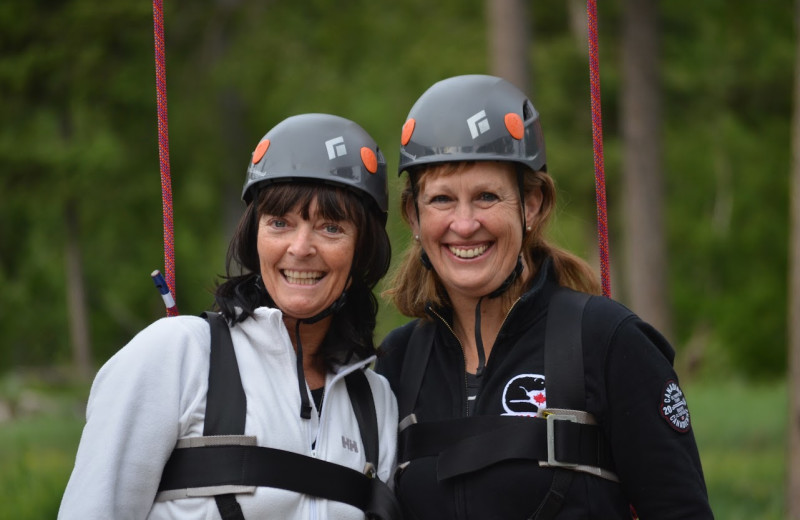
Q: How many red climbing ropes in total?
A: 2